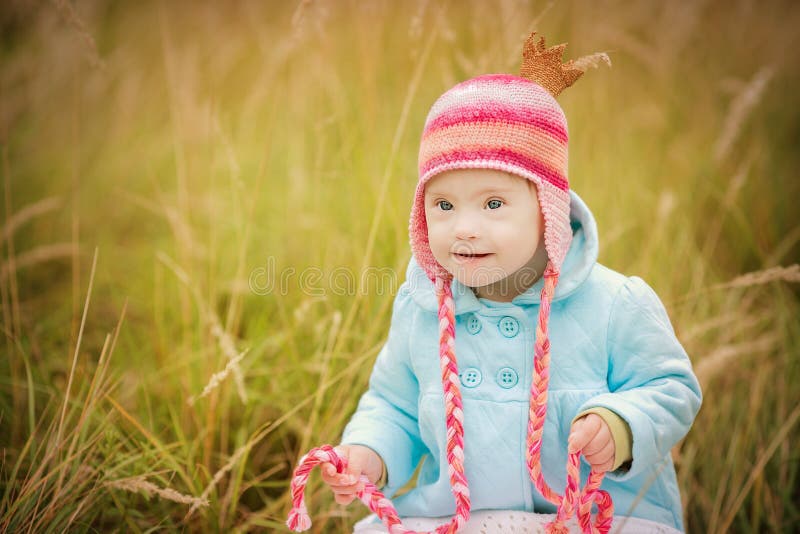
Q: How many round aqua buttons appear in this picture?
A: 4